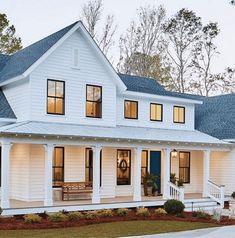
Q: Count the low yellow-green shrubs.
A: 8